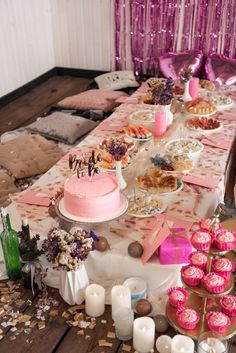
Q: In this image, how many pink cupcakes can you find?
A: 11